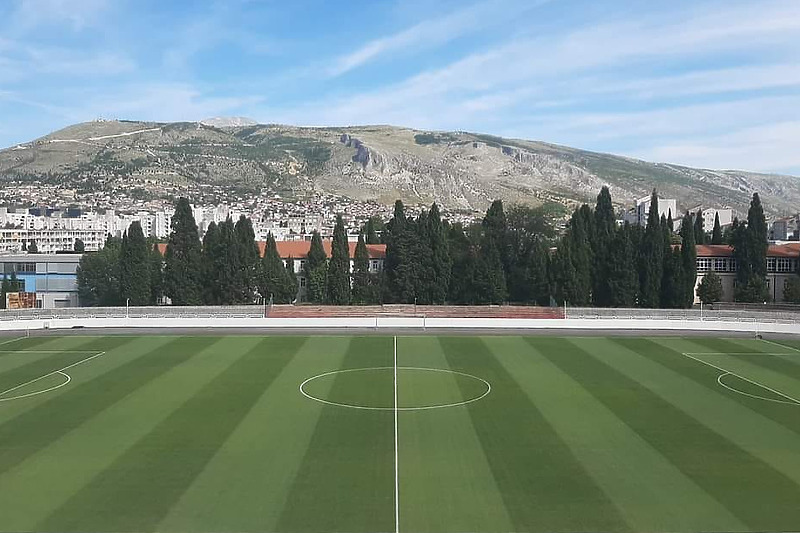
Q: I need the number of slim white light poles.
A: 4